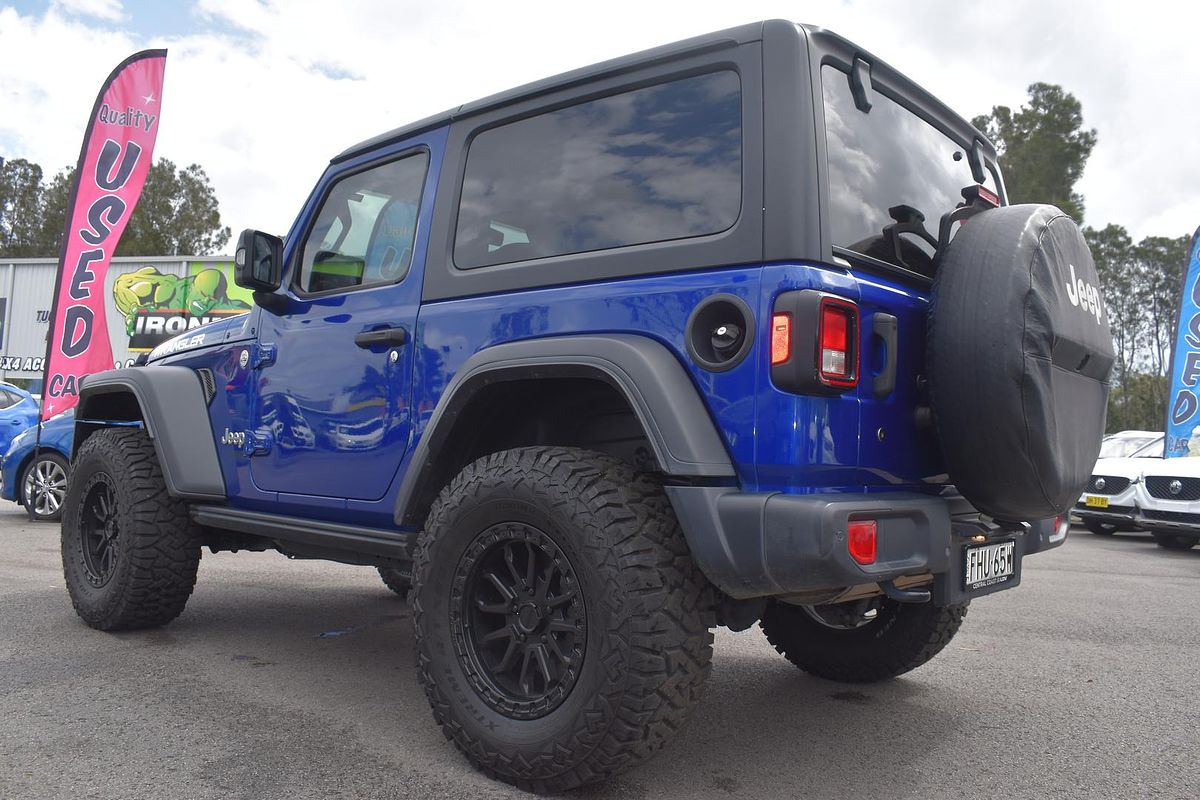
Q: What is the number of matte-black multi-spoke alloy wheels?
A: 2